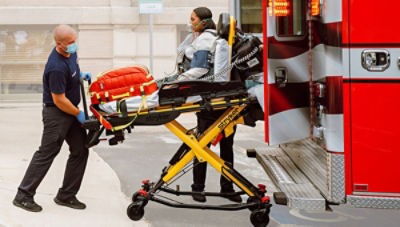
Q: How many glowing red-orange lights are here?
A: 2